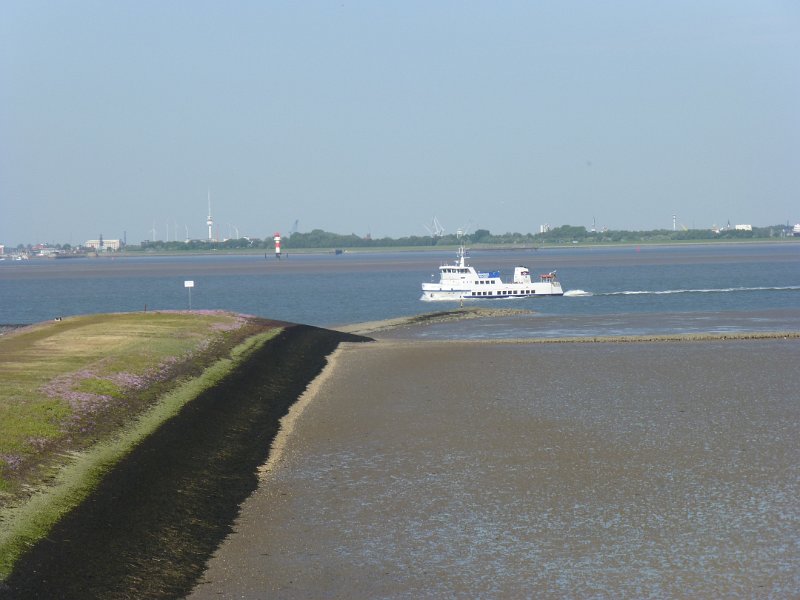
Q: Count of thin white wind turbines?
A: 6